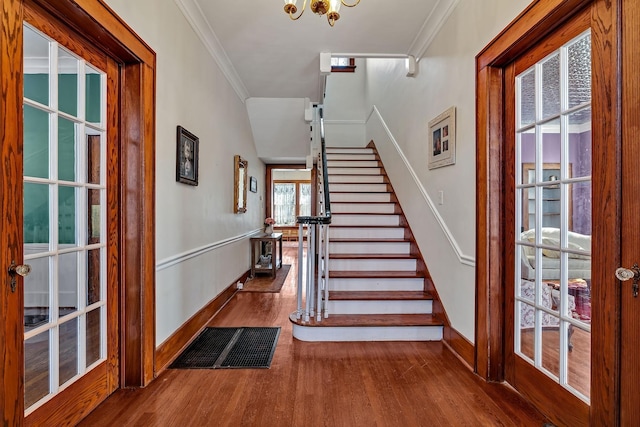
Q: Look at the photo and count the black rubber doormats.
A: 1